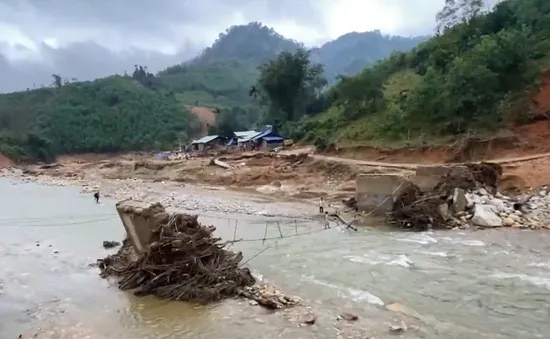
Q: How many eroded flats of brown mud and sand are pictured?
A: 1